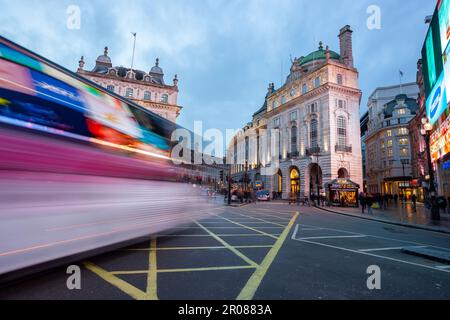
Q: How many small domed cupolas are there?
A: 2